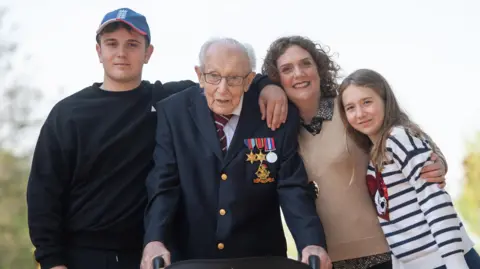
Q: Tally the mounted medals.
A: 3